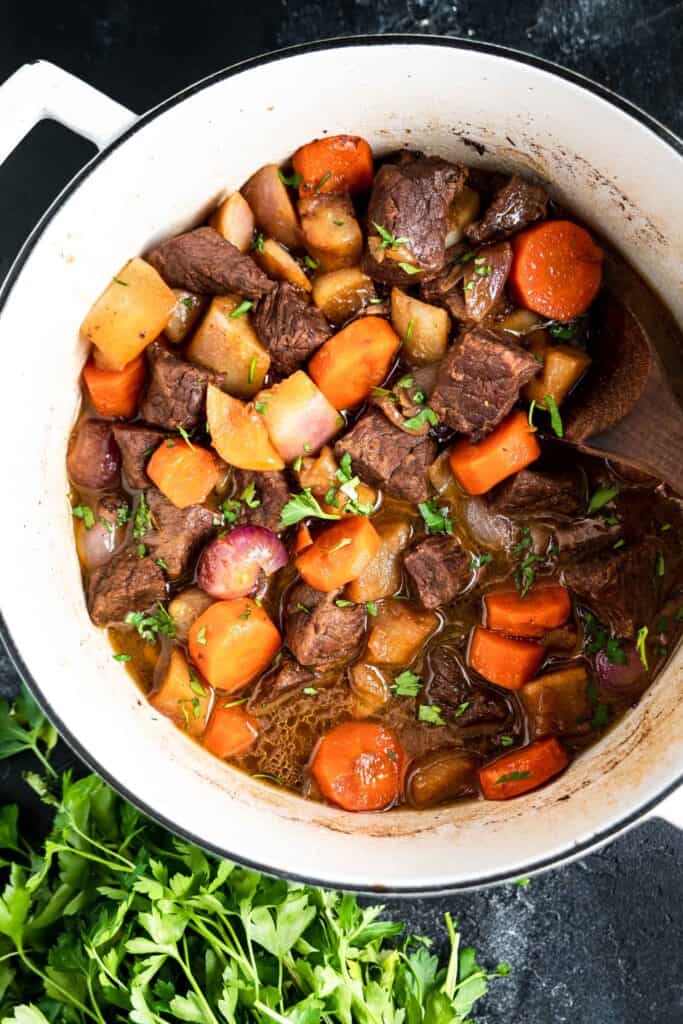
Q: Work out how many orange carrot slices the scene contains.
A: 13